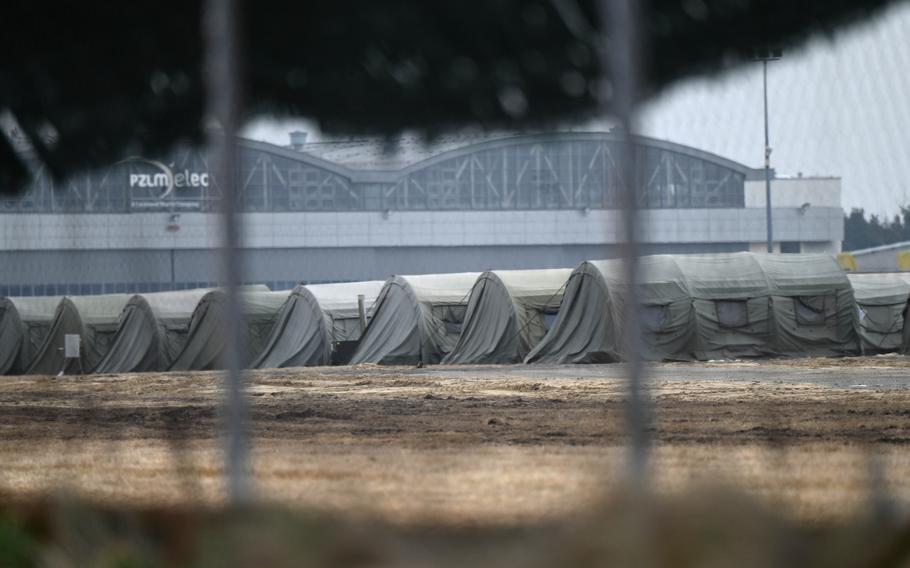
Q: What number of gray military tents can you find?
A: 9